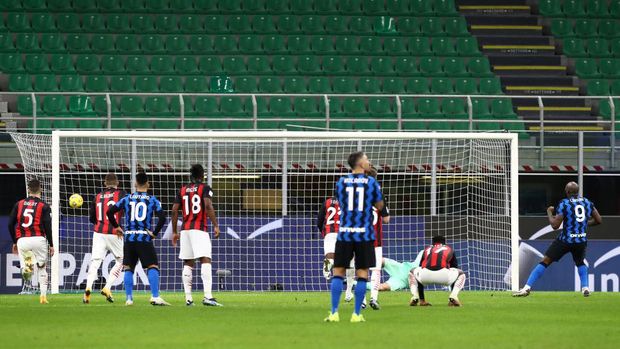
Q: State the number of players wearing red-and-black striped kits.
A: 6